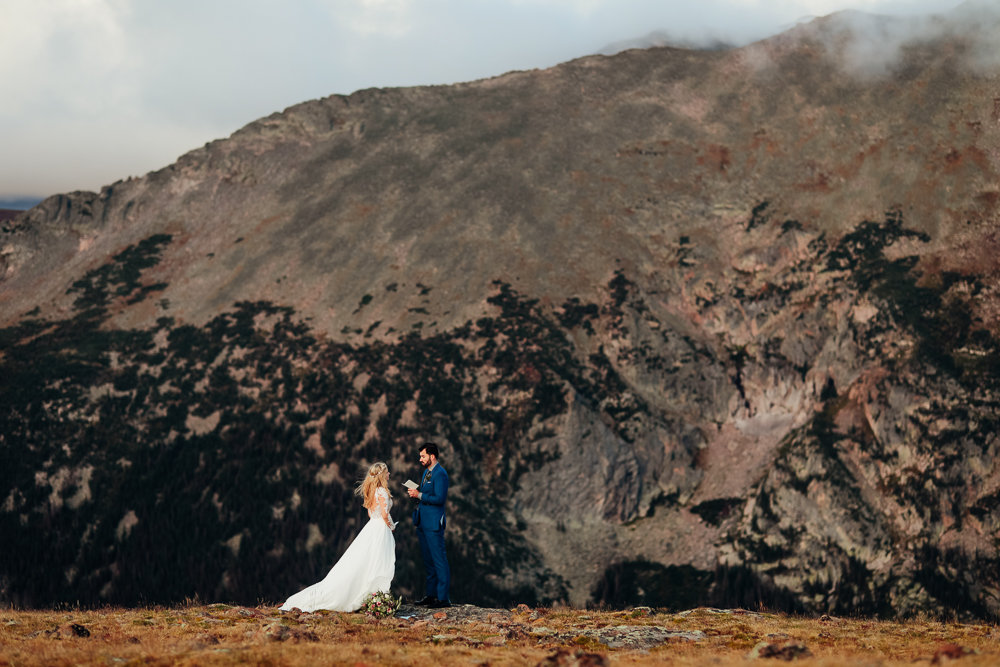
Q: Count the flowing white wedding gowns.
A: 1